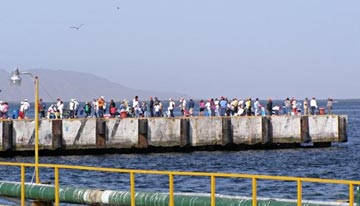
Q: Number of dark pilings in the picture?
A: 9